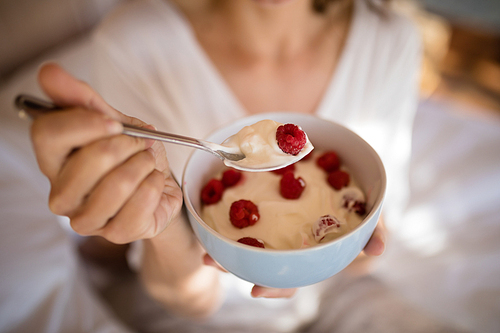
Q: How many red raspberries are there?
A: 12